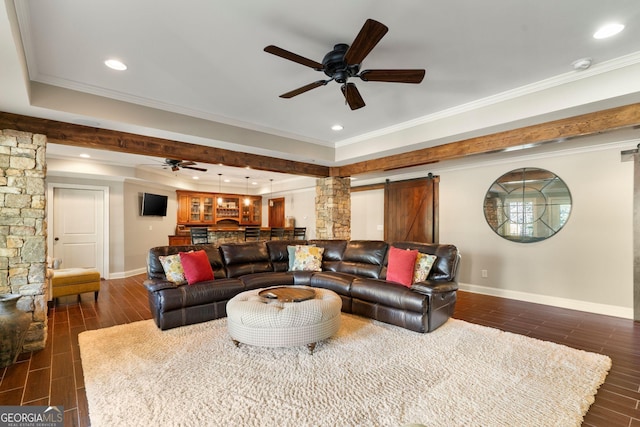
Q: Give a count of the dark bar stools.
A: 4